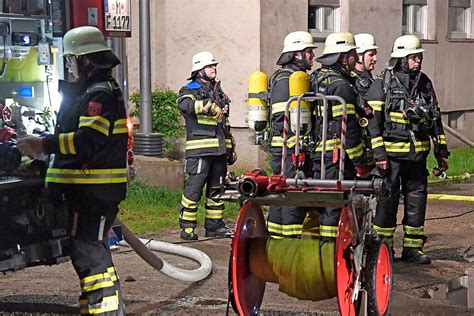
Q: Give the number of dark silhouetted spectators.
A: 0